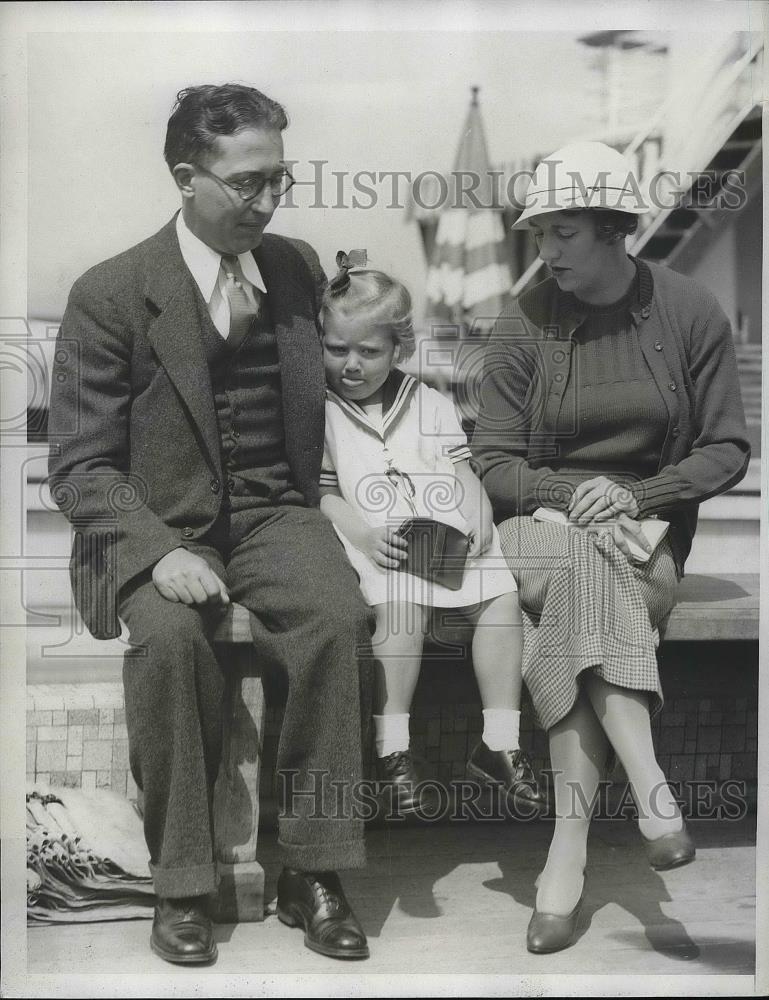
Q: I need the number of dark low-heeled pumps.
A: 2